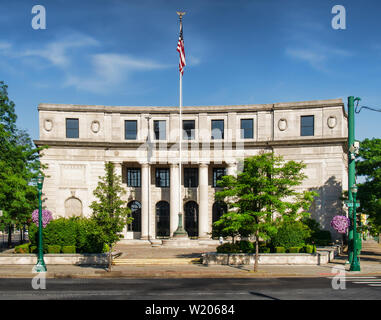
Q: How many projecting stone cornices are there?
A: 2